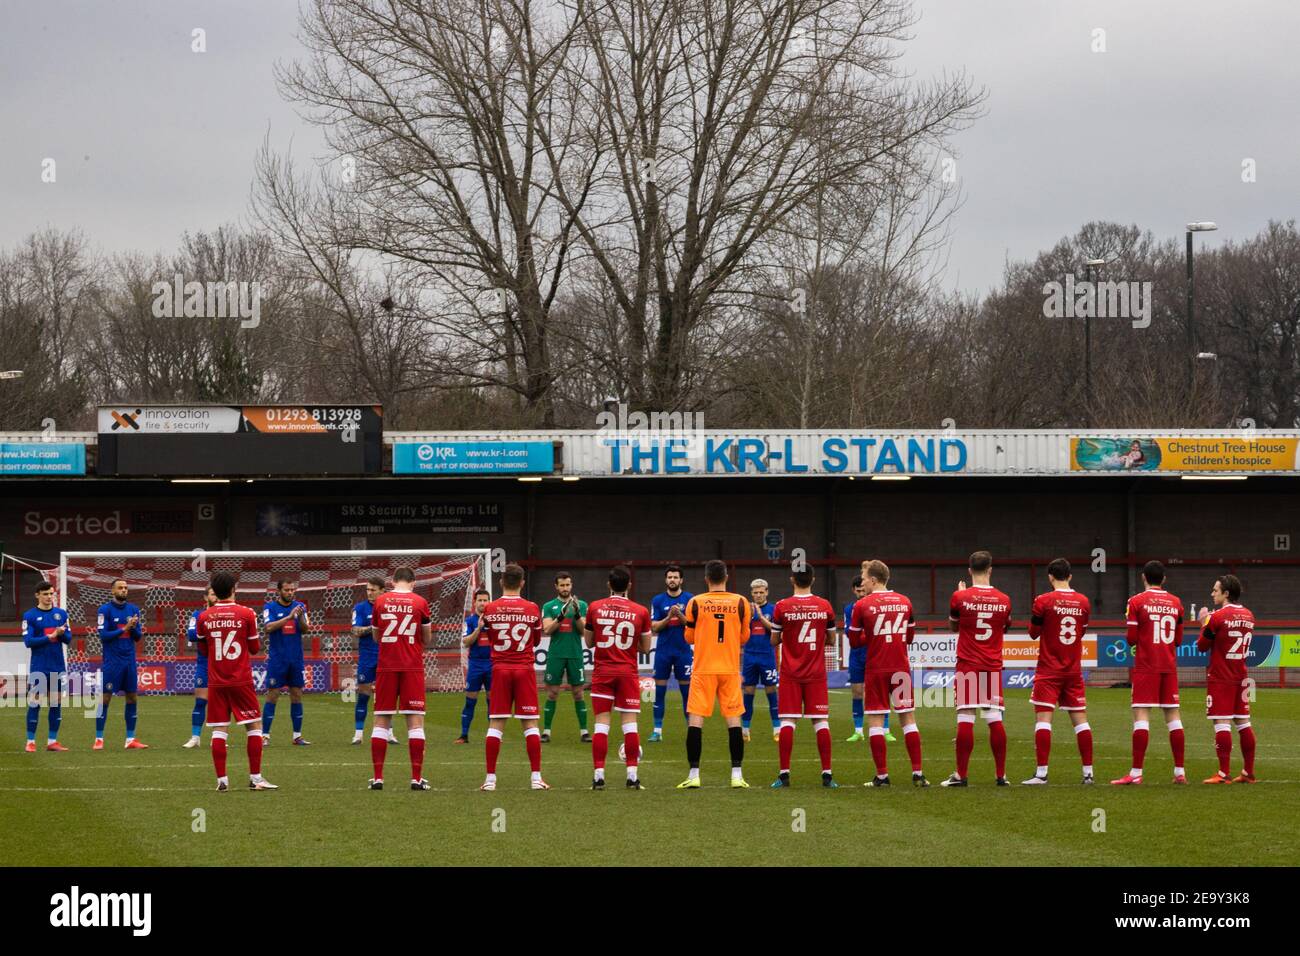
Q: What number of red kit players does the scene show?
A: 10